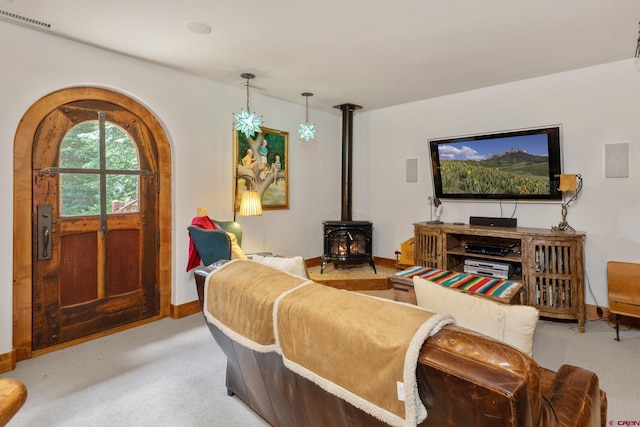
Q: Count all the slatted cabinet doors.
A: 2